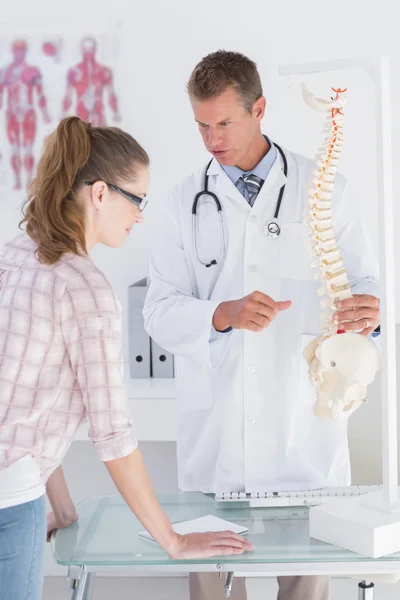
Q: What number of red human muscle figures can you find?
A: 2